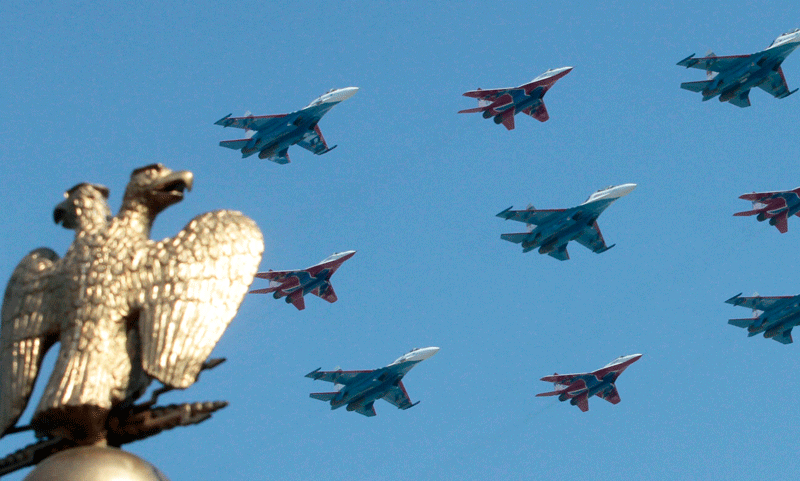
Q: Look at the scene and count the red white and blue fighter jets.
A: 4